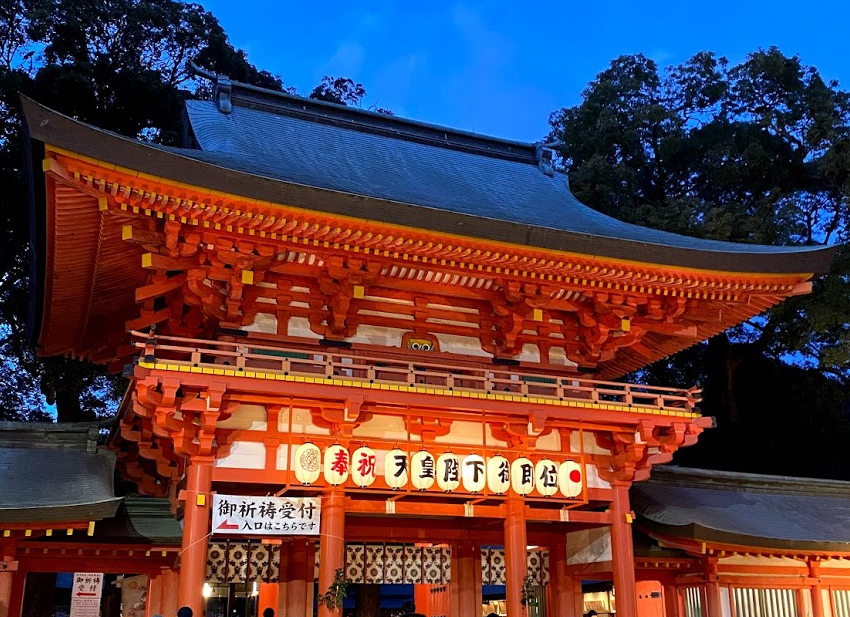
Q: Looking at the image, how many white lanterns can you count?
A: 11